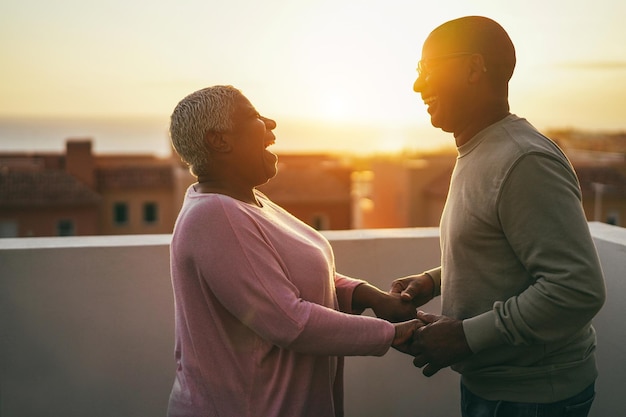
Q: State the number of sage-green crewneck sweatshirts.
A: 1